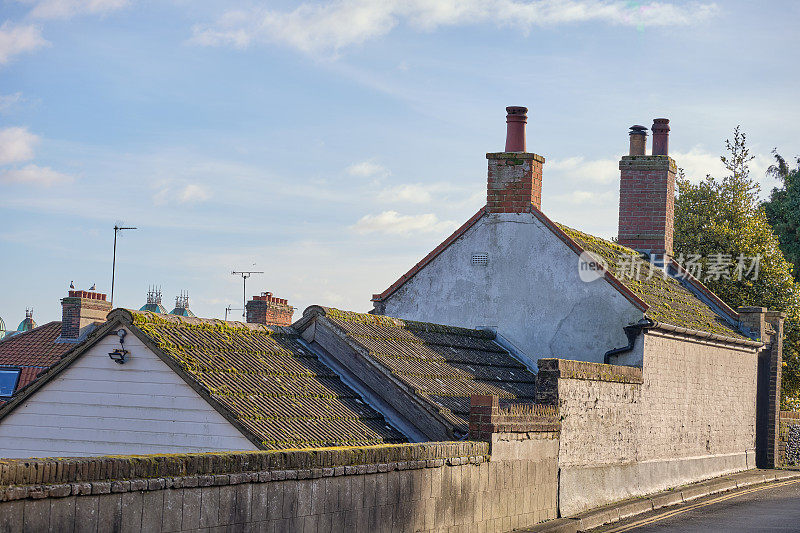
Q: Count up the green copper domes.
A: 4